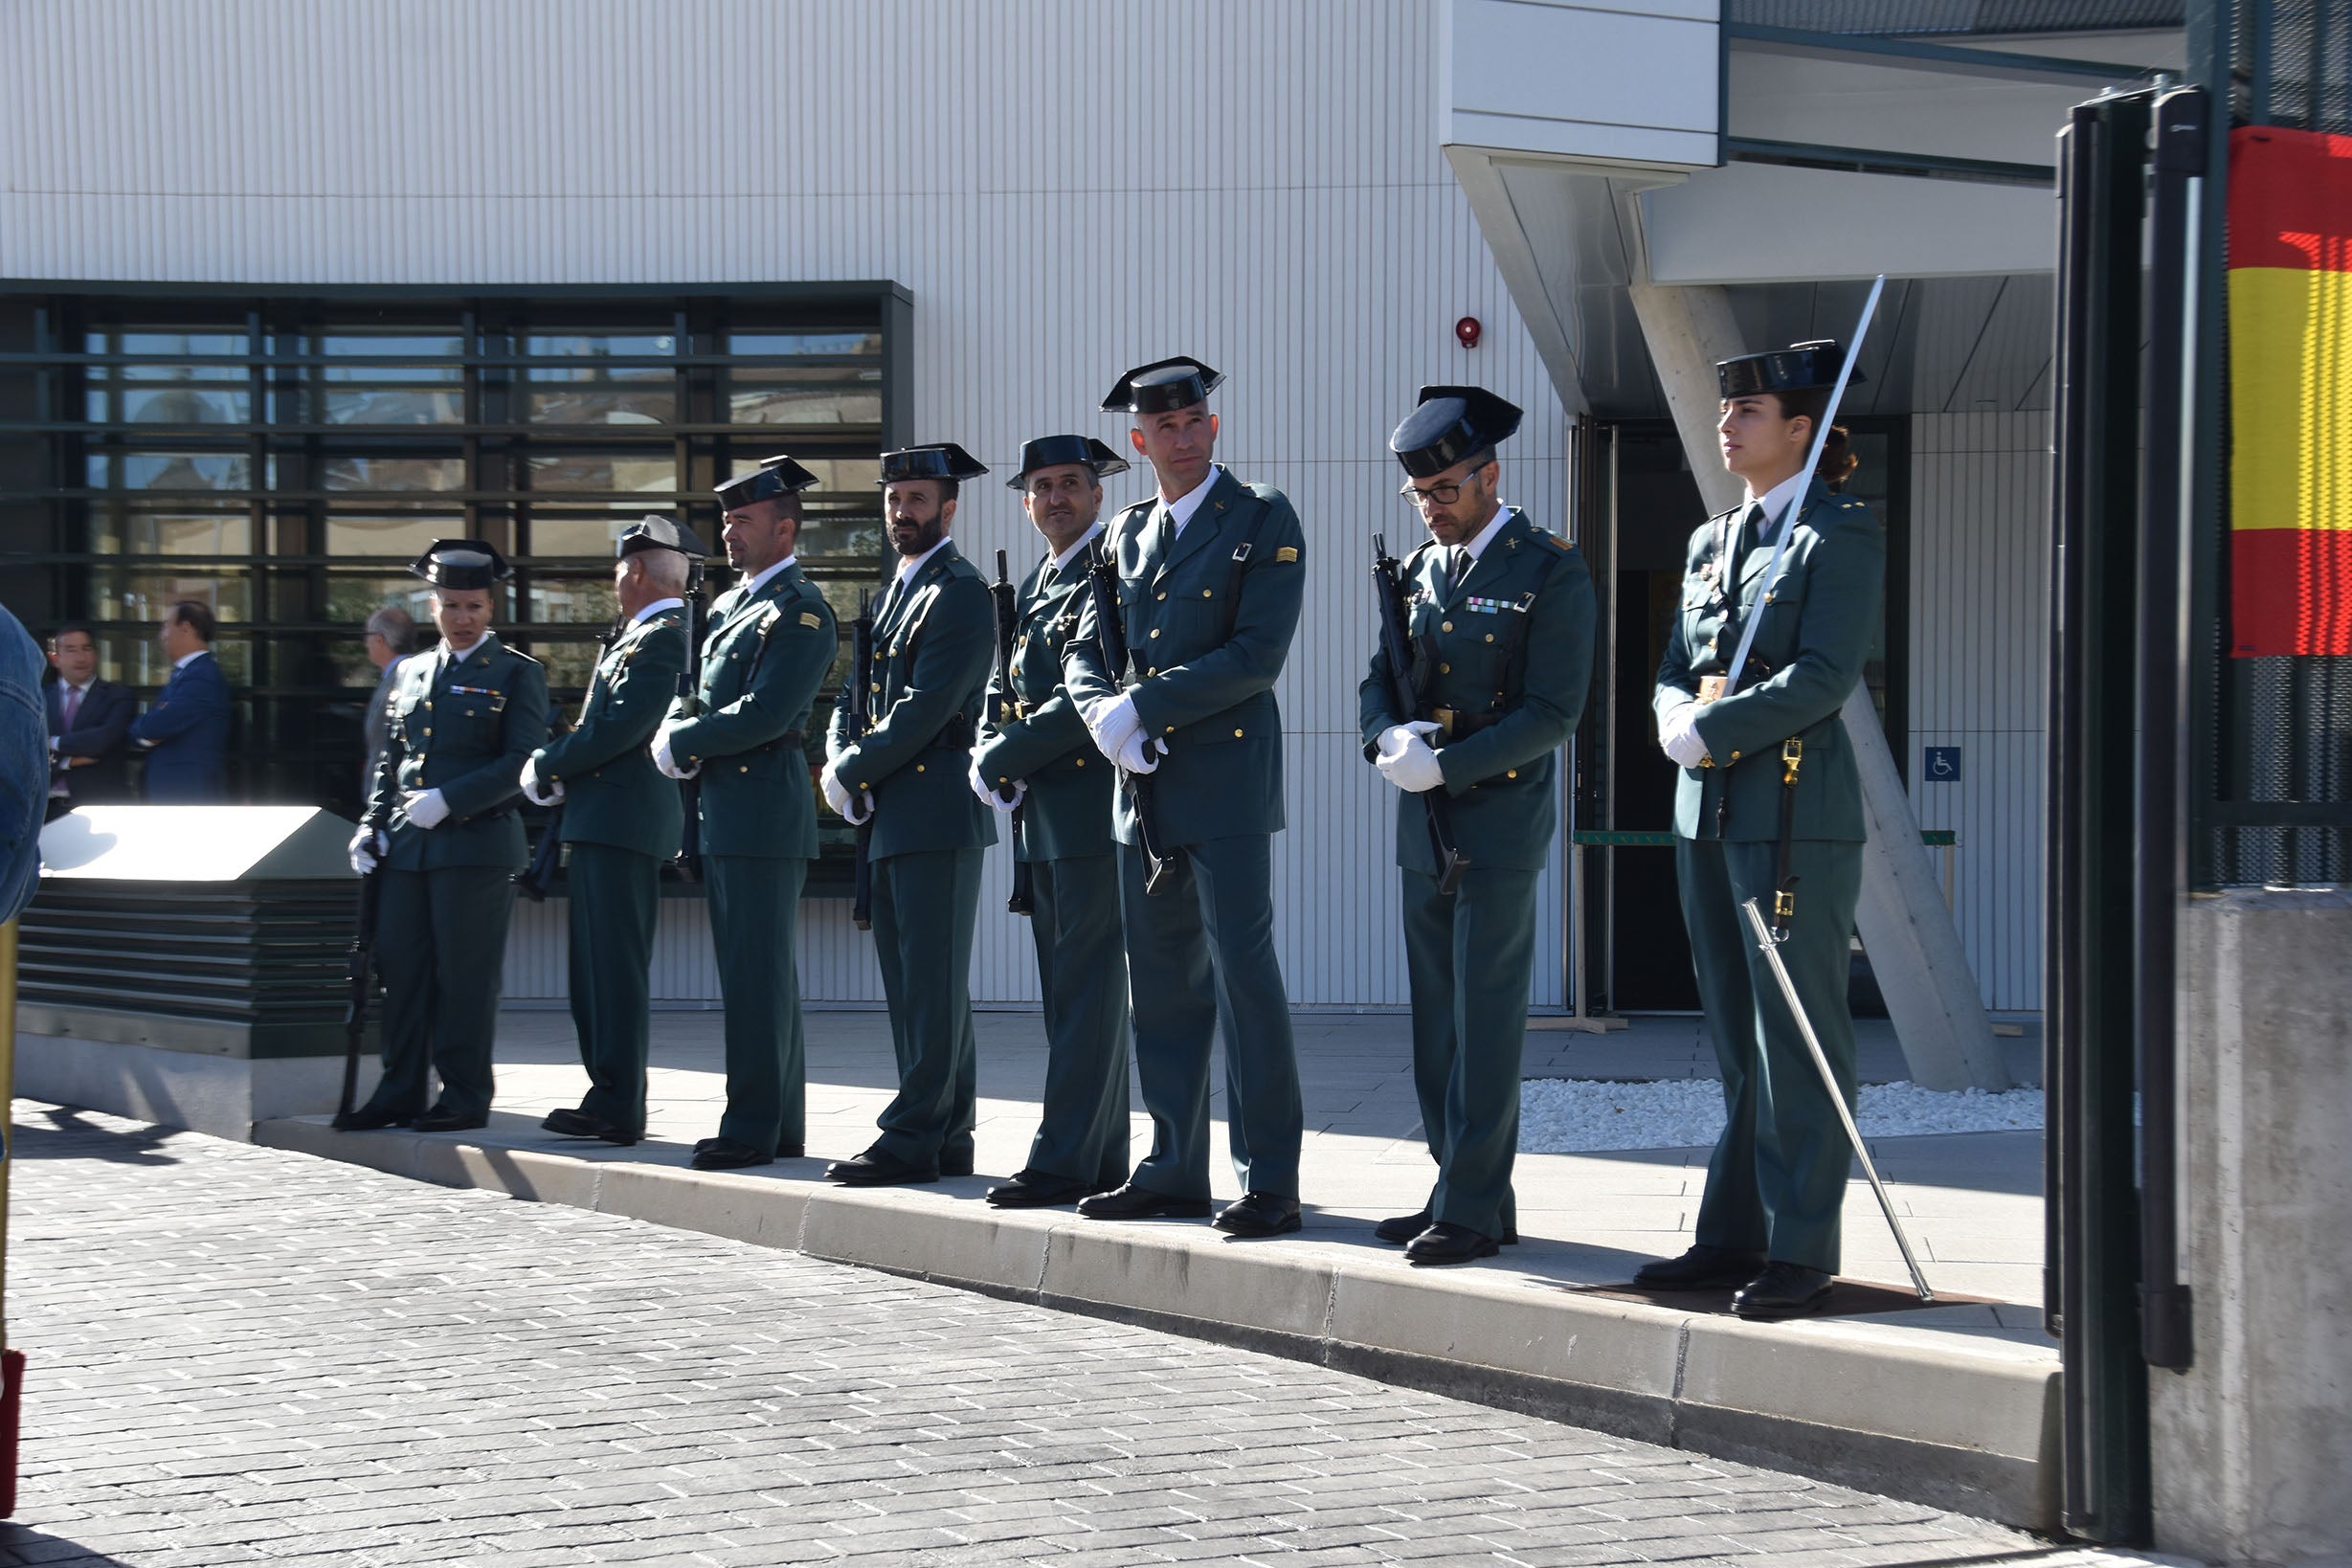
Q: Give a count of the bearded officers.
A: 2